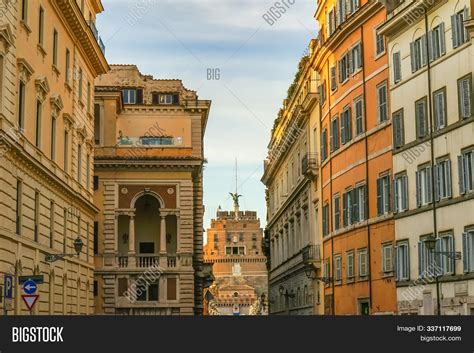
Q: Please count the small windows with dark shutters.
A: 2